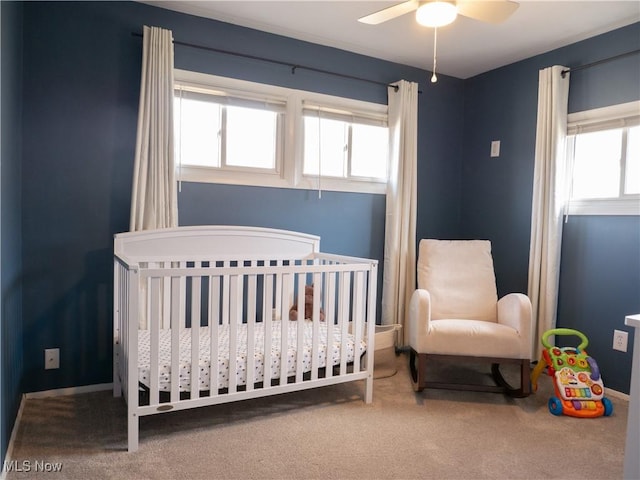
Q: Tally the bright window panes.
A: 6